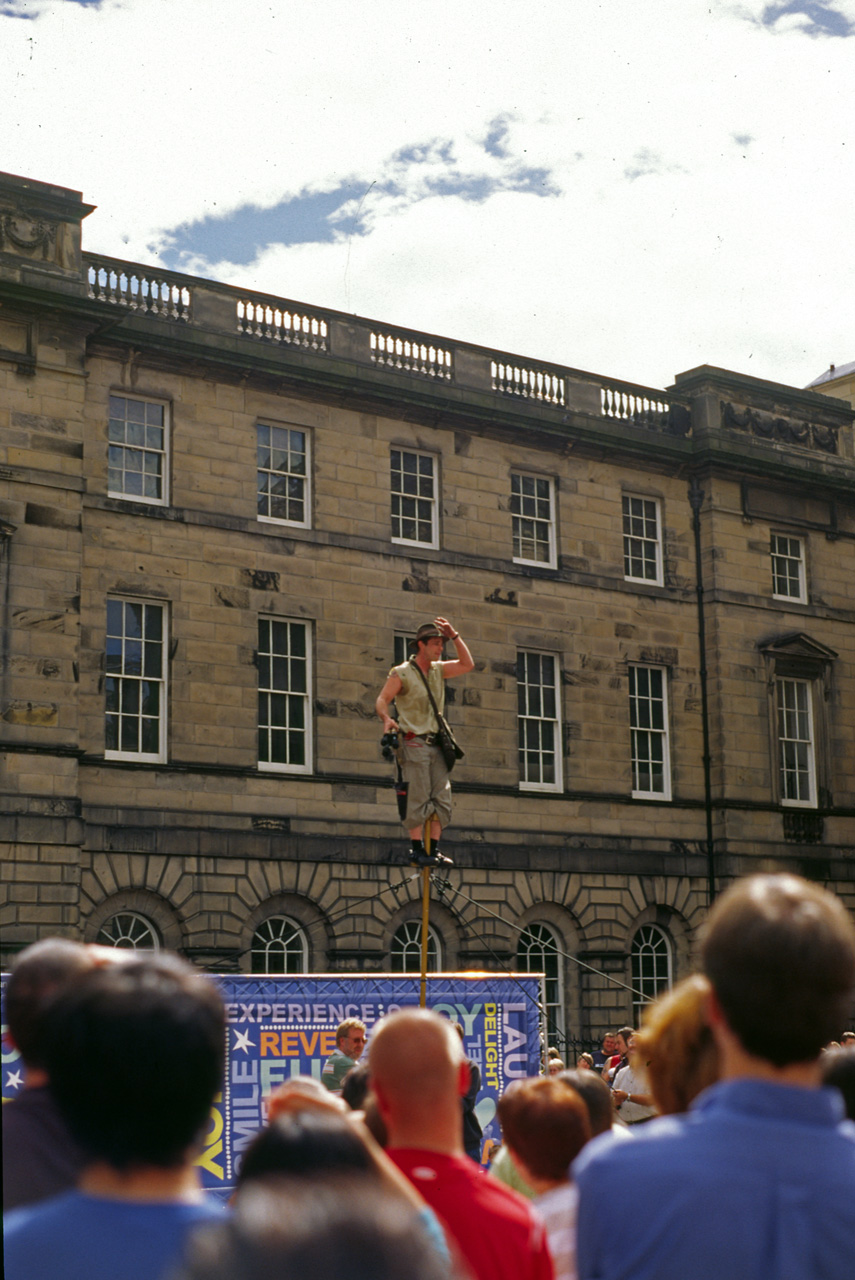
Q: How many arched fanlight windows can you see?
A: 5